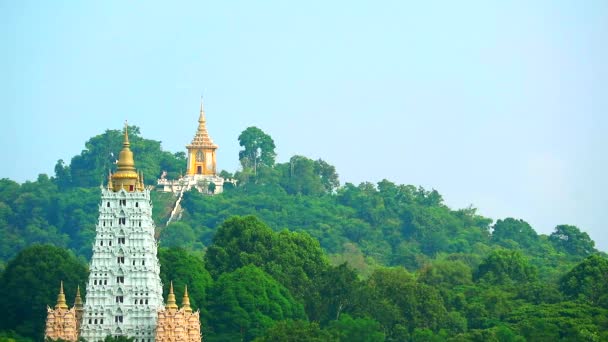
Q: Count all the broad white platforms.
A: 1